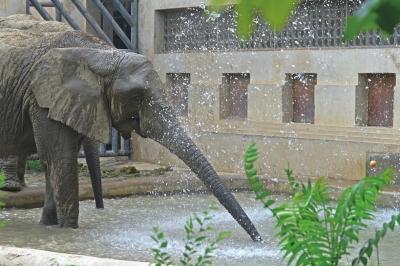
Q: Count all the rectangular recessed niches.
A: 4